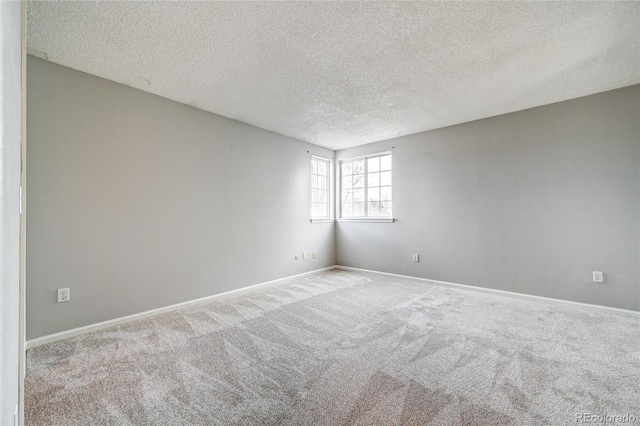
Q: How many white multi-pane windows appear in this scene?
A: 2